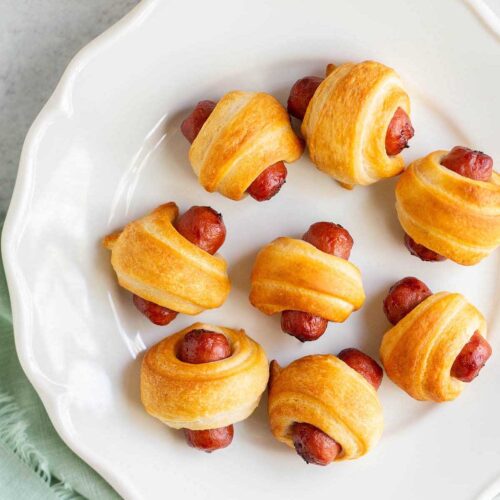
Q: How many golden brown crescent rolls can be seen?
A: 8